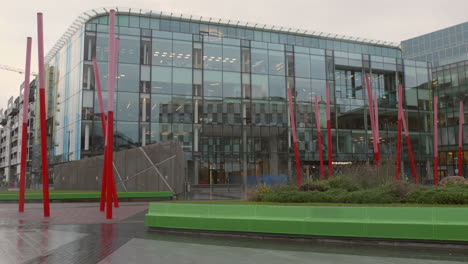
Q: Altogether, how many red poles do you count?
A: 14